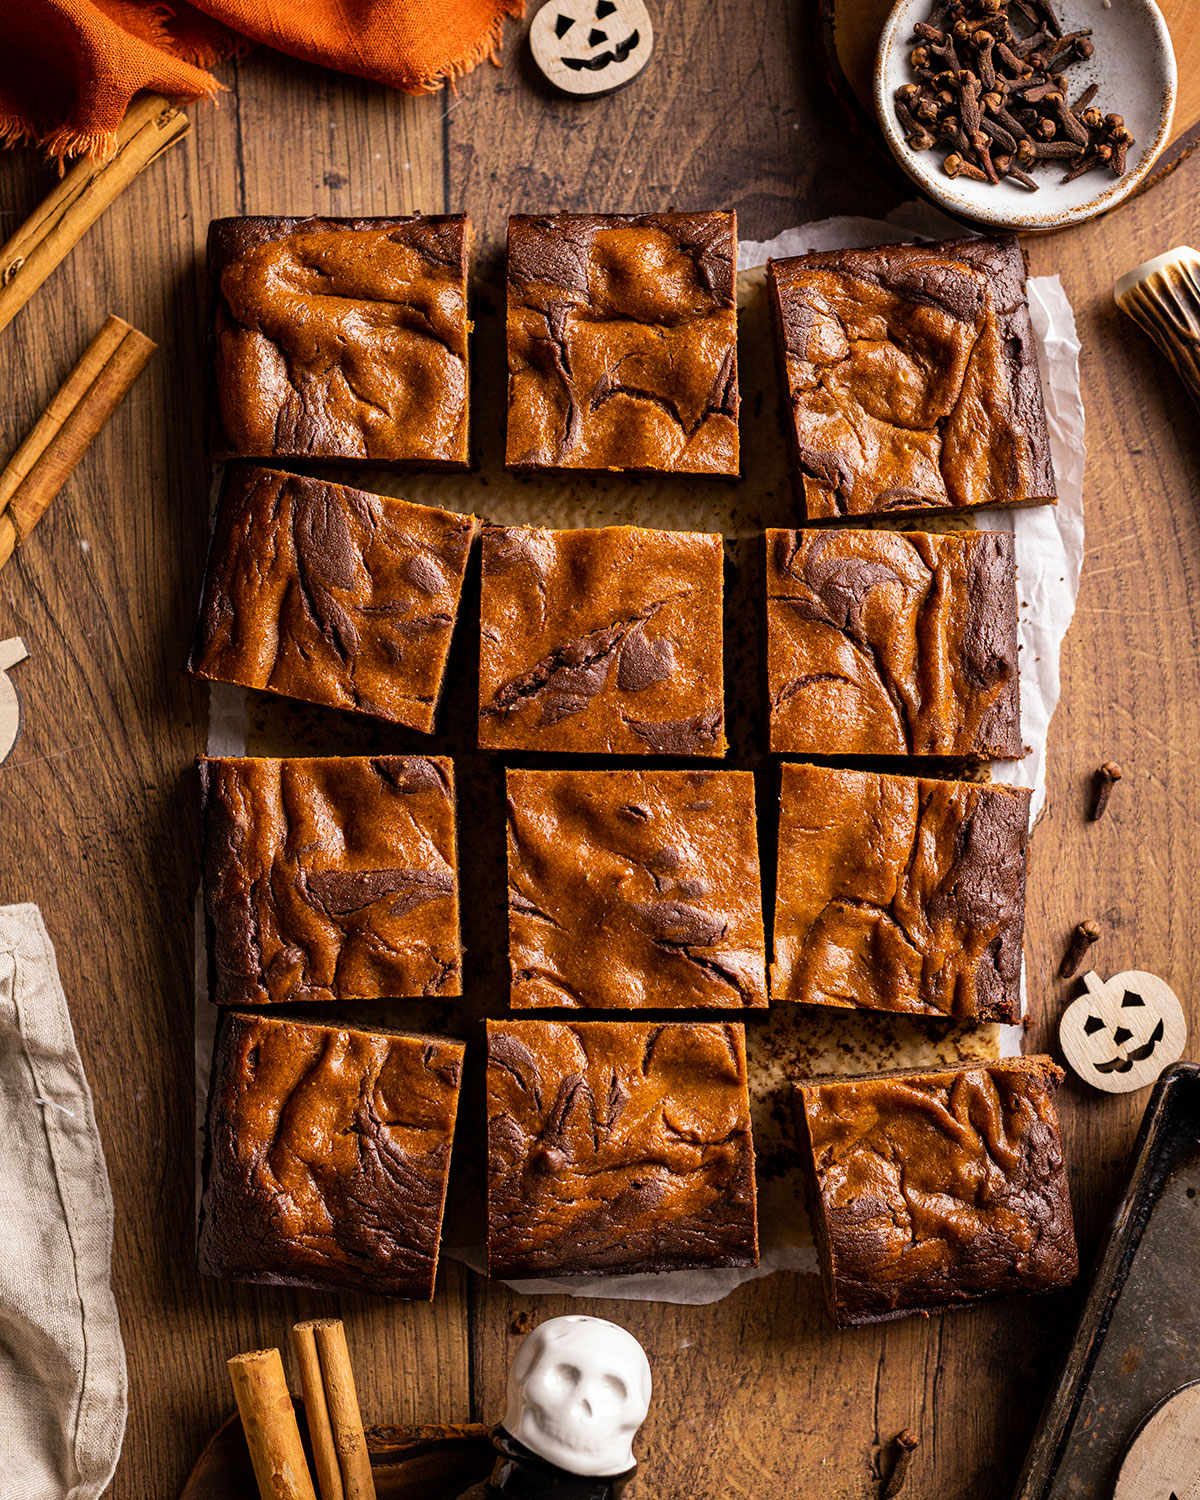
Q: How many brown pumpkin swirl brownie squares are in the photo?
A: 12